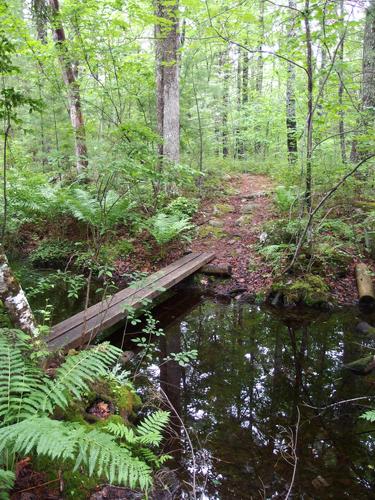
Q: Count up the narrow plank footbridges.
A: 1